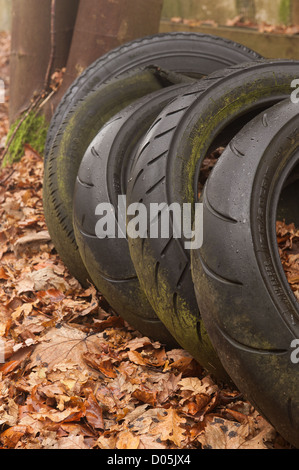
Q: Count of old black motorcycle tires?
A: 5